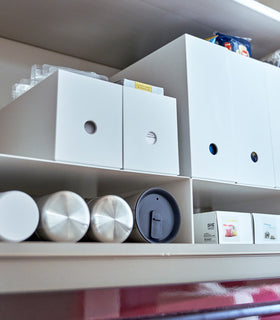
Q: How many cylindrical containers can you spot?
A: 4